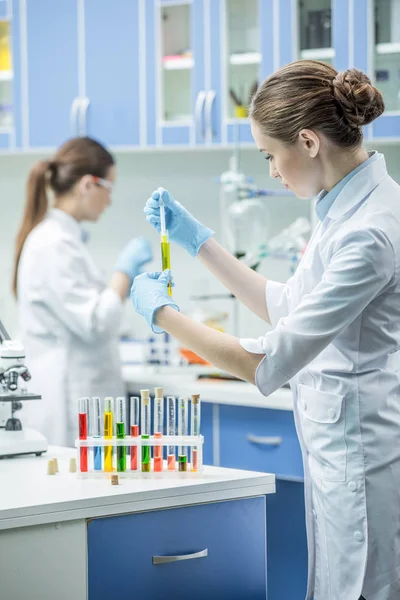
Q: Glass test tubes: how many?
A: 11